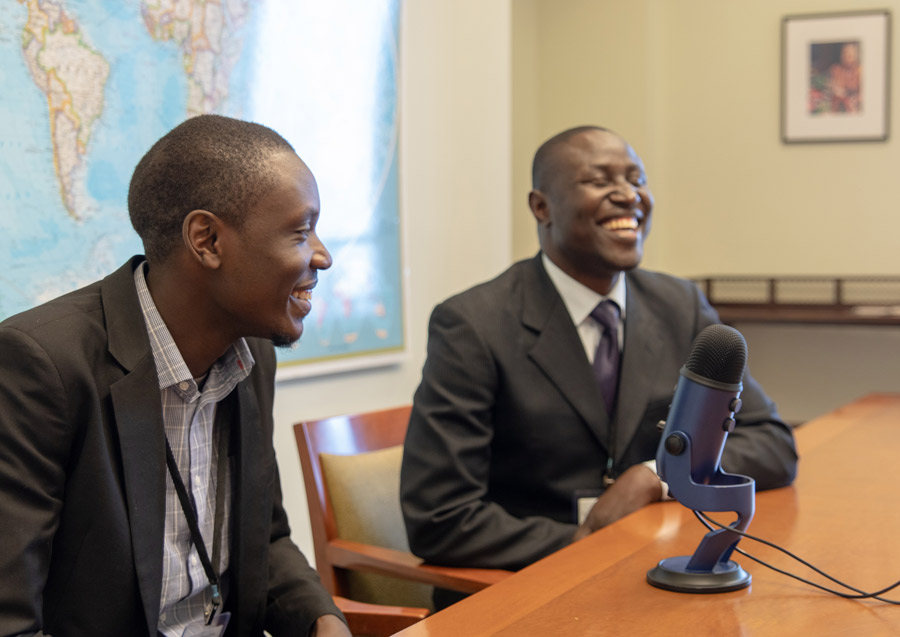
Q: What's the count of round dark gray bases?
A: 1